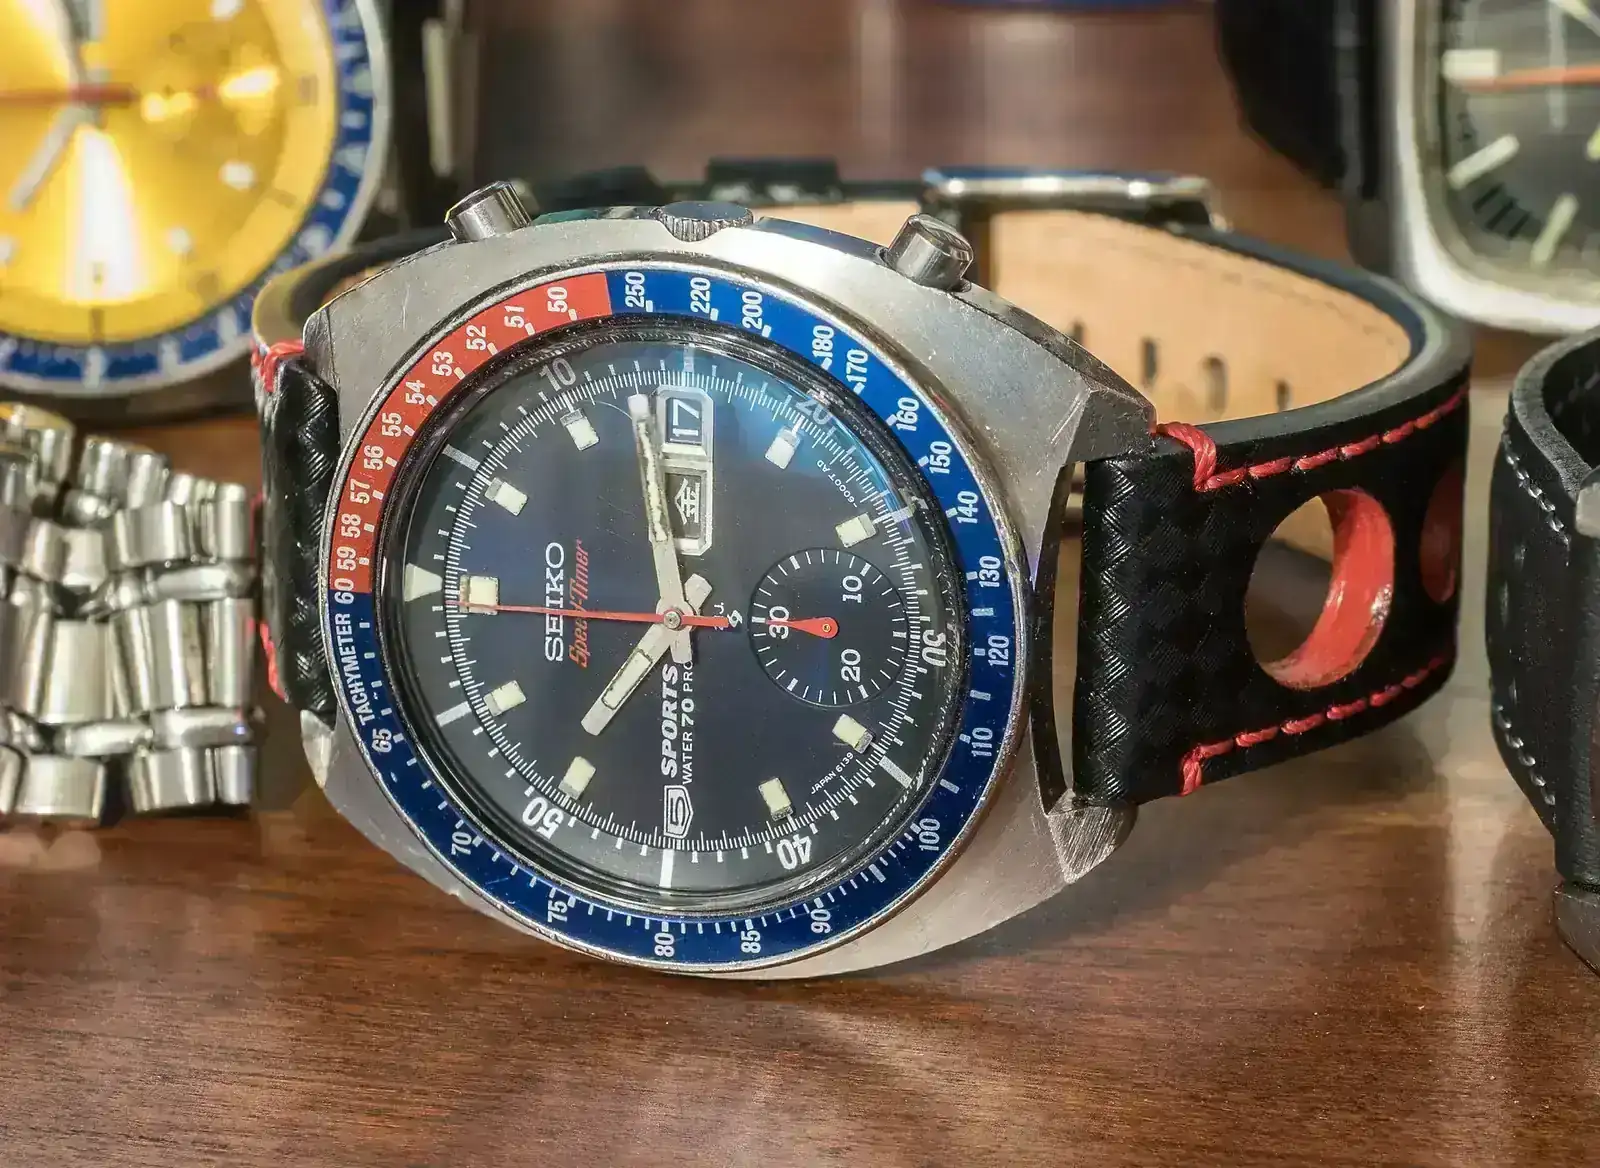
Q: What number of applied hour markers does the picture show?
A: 9